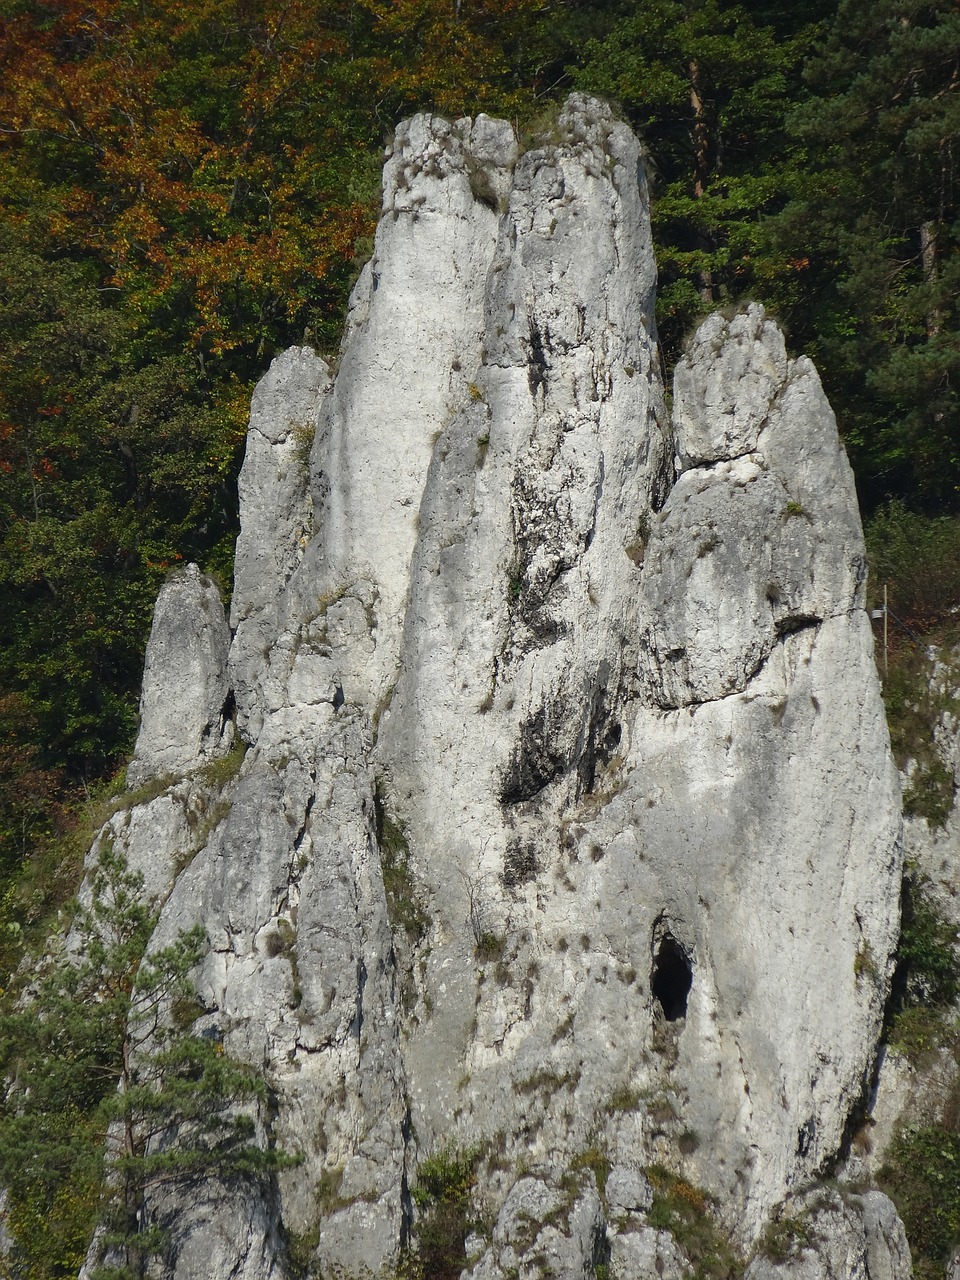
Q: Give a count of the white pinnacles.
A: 5